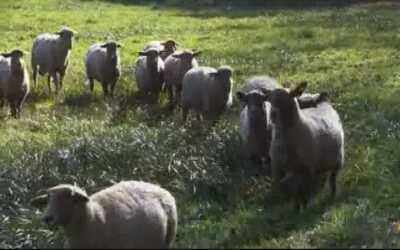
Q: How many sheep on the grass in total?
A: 11